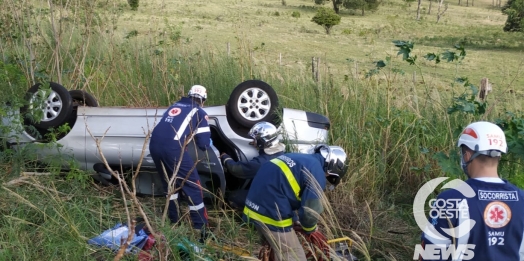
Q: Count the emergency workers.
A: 4